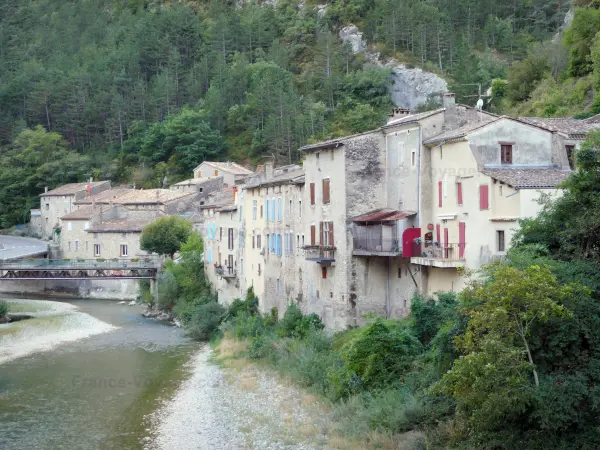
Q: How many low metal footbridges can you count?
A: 1